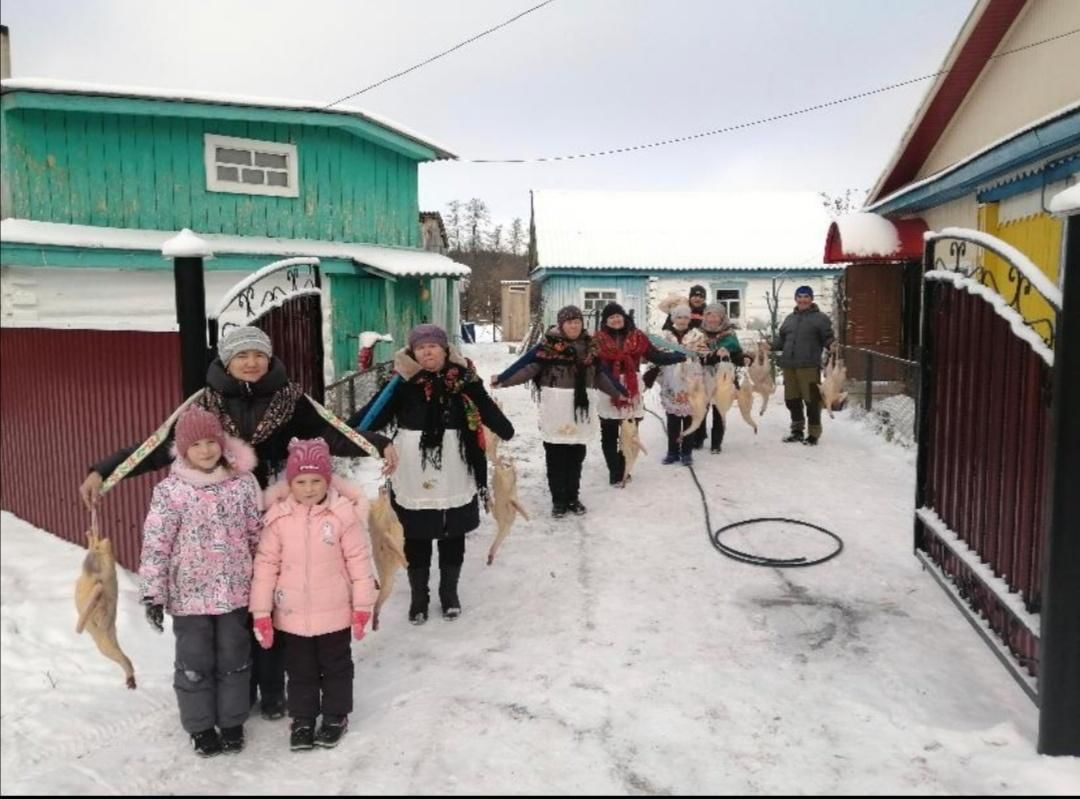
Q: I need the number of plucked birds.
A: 10